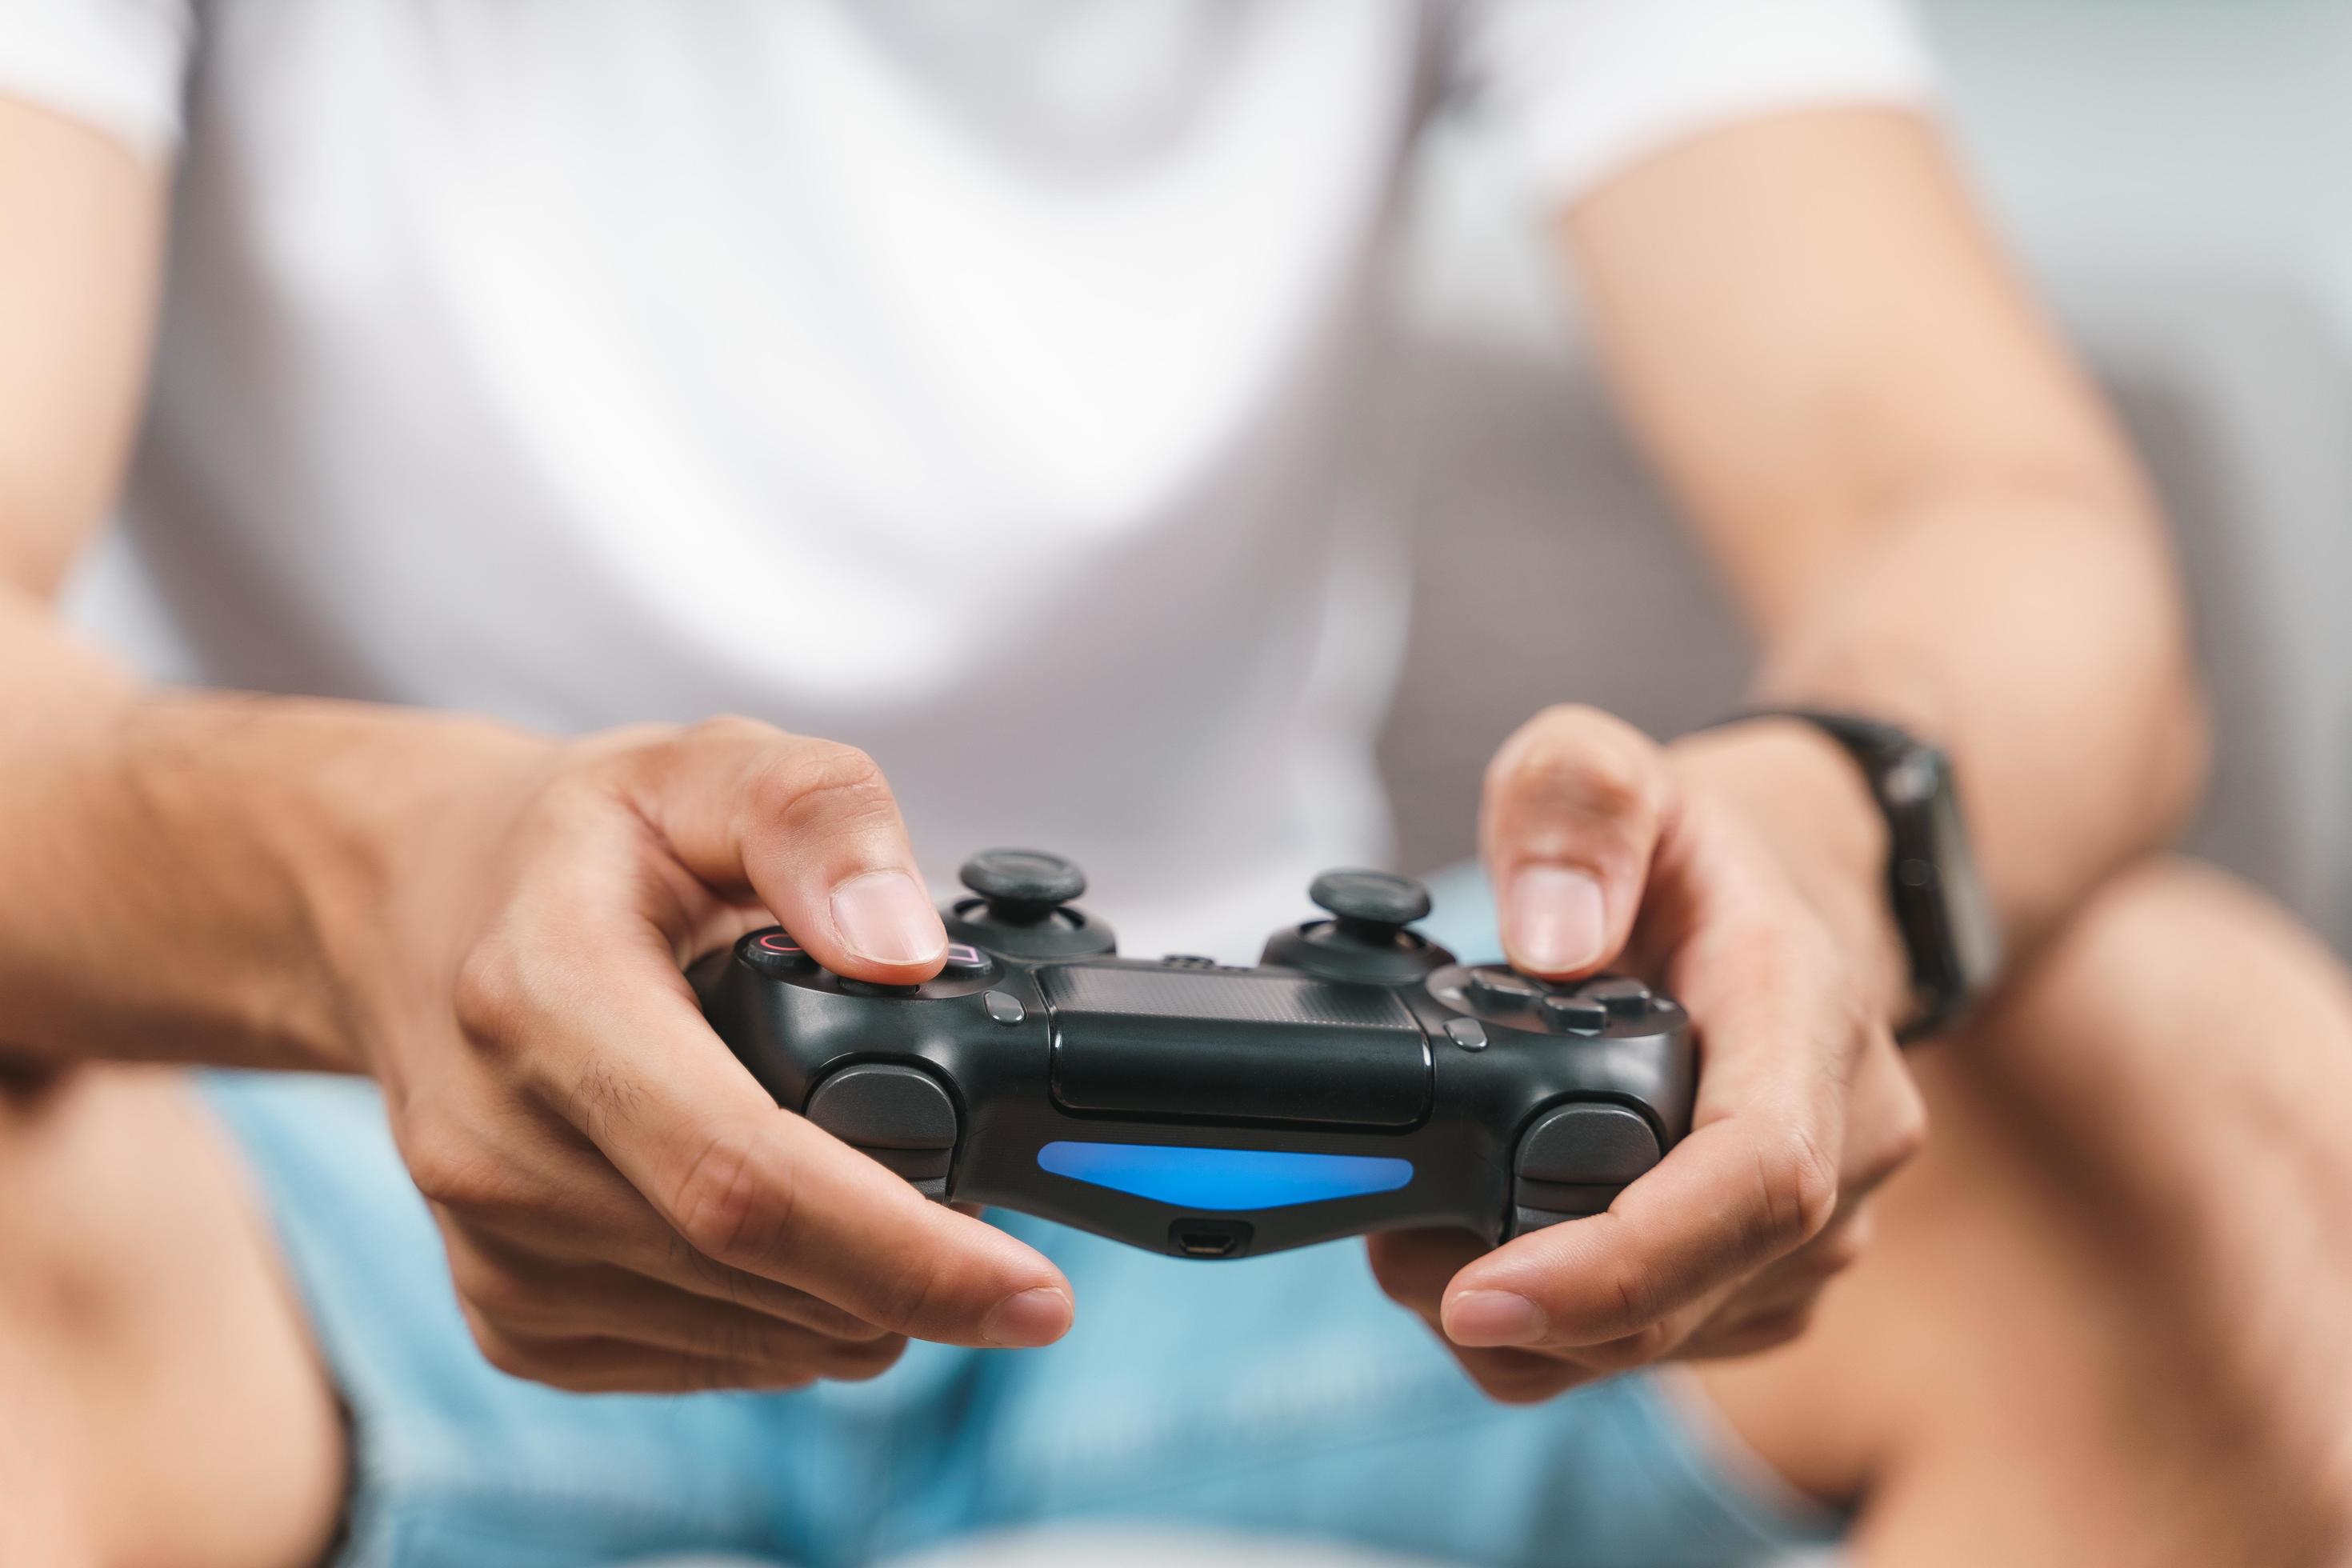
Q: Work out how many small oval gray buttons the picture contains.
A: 2